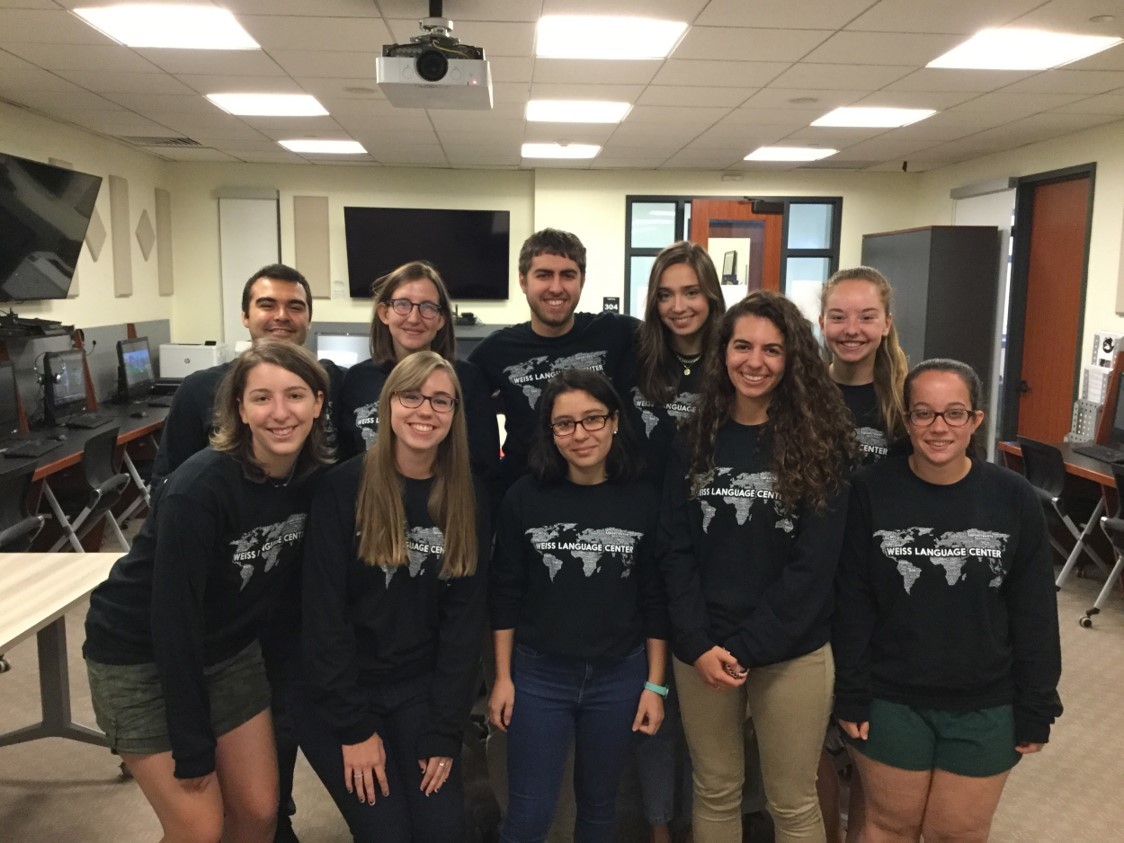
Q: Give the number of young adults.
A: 10